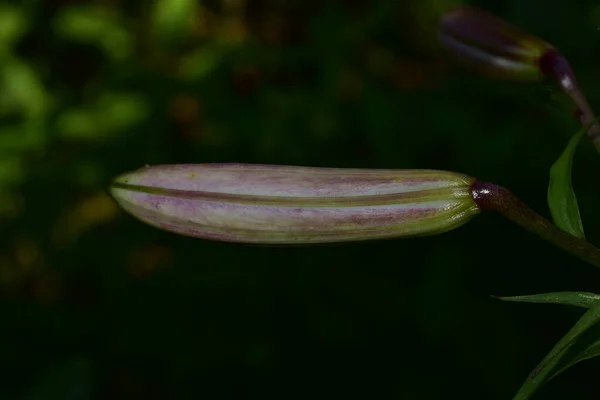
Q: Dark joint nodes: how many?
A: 2